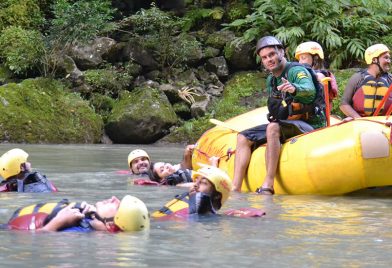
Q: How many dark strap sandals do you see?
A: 1